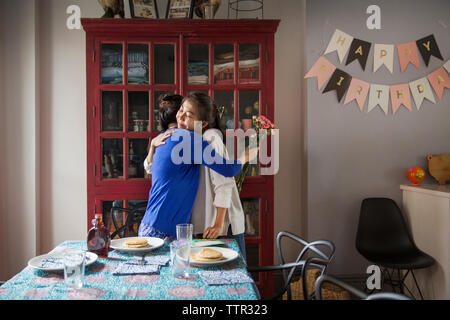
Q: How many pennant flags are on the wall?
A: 13